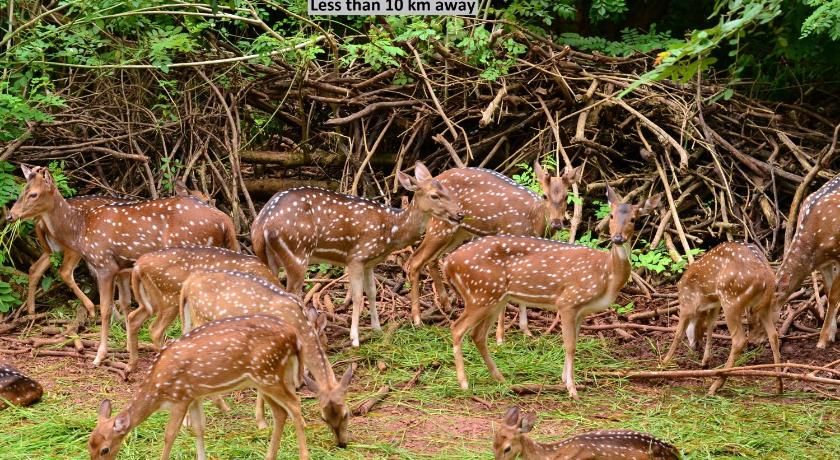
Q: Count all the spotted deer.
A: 12